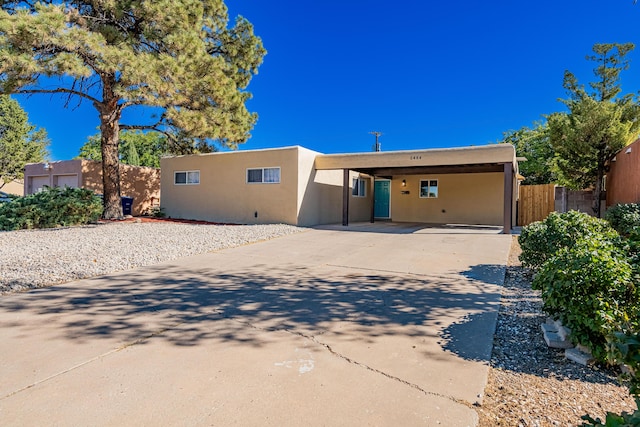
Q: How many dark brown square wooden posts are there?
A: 3